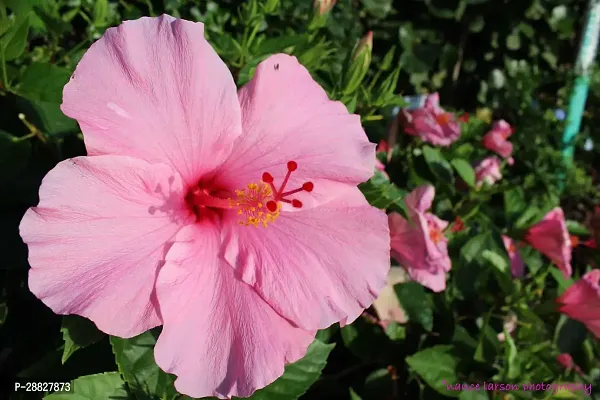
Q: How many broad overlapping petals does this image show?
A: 5